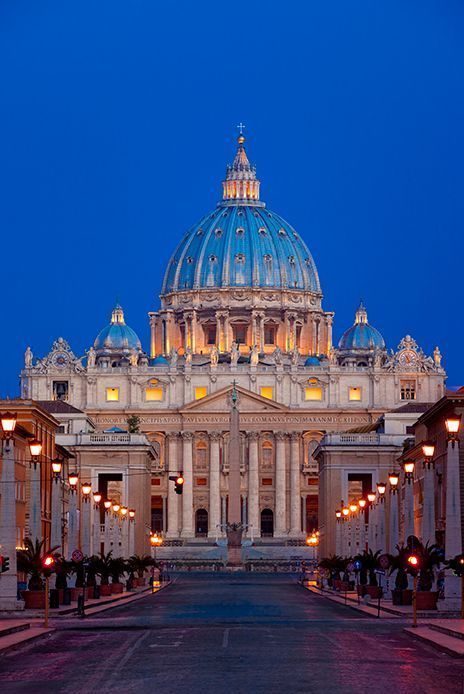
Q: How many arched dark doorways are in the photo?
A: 2